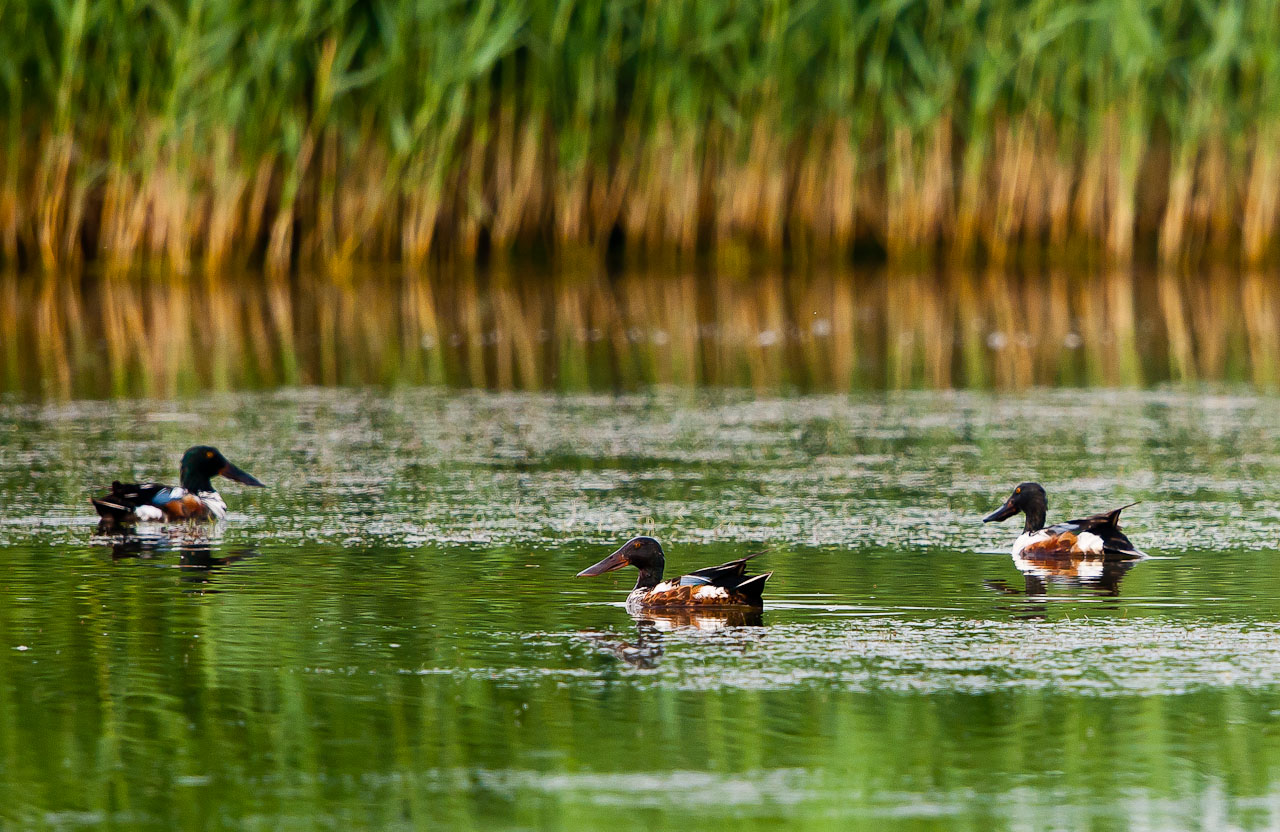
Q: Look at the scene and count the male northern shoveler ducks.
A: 3